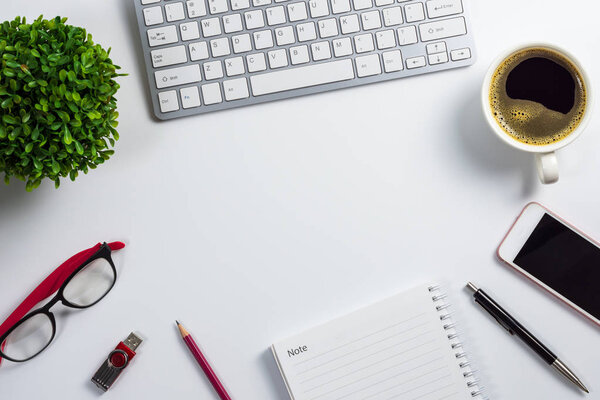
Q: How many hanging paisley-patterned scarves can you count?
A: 0